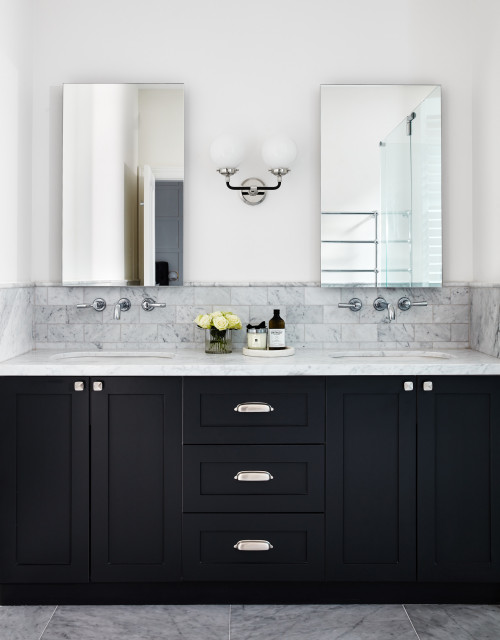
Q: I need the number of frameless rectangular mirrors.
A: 2